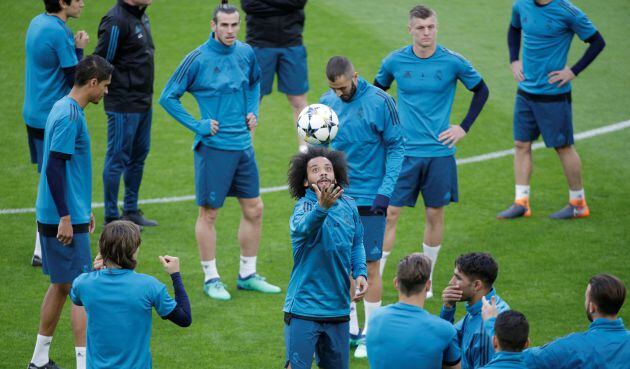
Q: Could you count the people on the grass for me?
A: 14